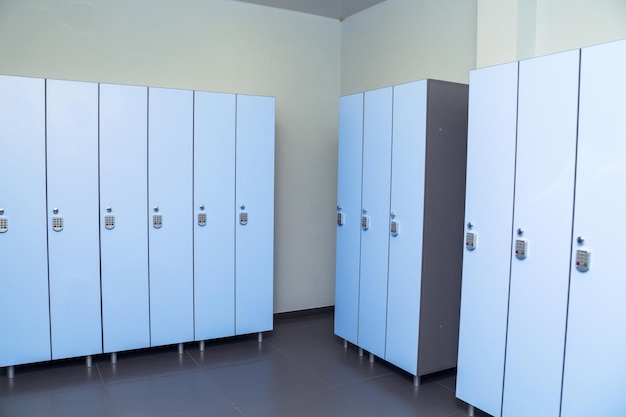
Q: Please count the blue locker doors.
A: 12